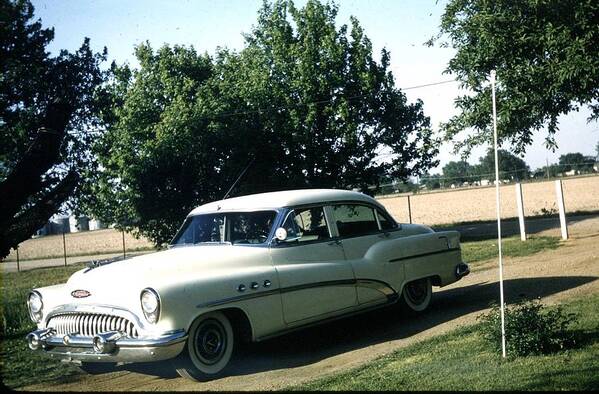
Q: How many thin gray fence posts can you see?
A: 4